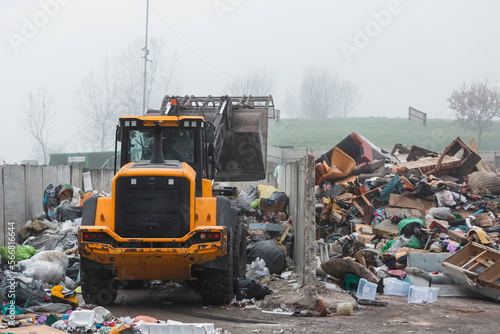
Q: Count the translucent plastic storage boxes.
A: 3